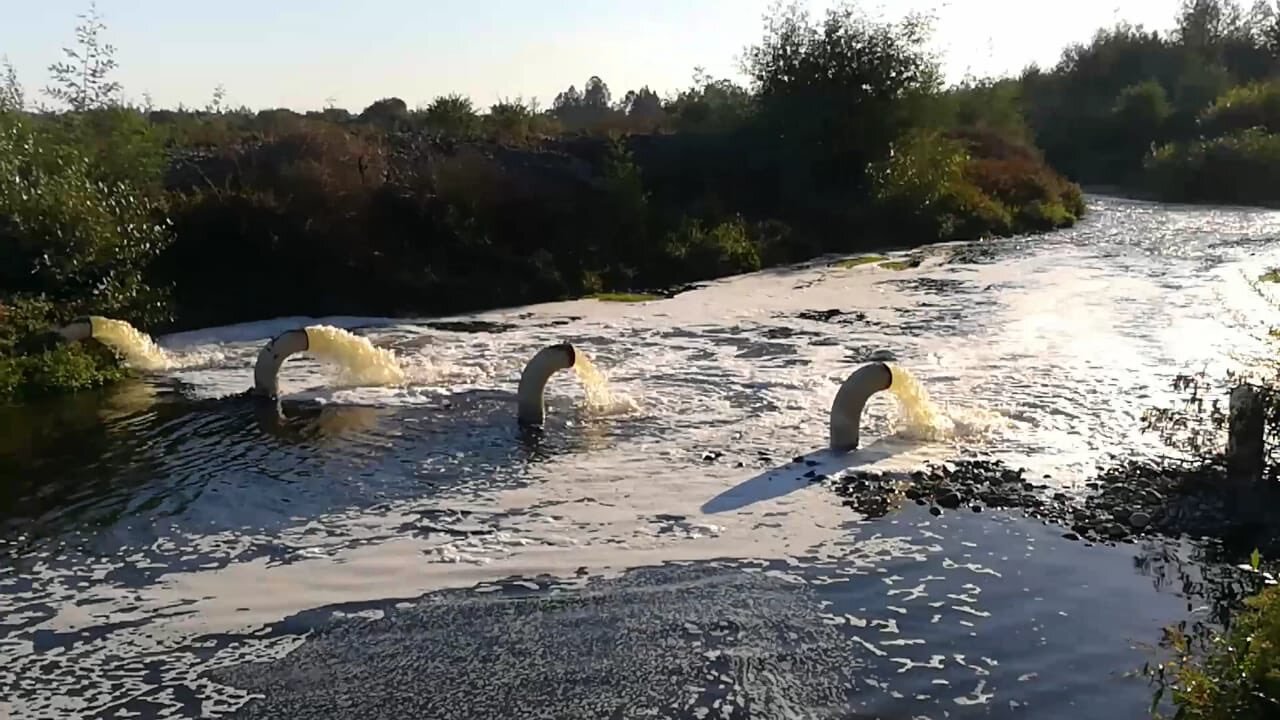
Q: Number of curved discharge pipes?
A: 4